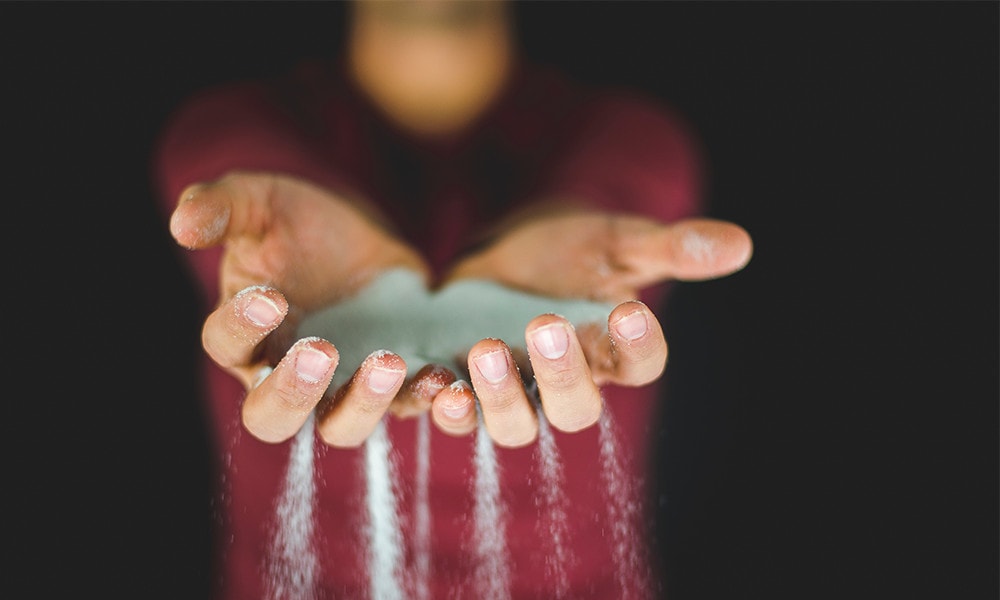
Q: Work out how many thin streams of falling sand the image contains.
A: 6